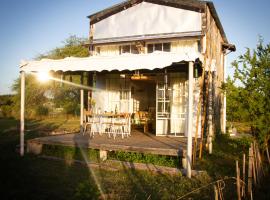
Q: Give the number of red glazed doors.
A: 0